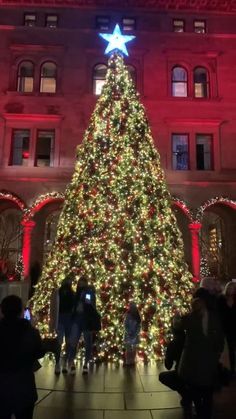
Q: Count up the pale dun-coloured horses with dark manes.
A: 0